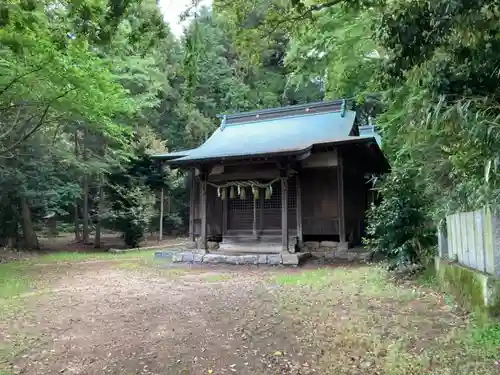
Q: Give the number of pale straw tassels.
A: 5